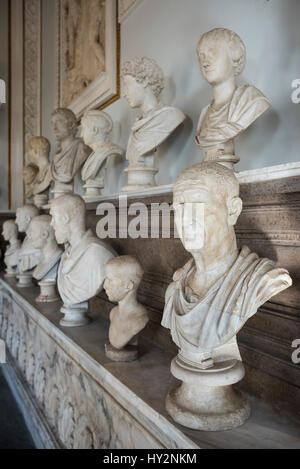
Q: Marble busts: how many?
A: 12